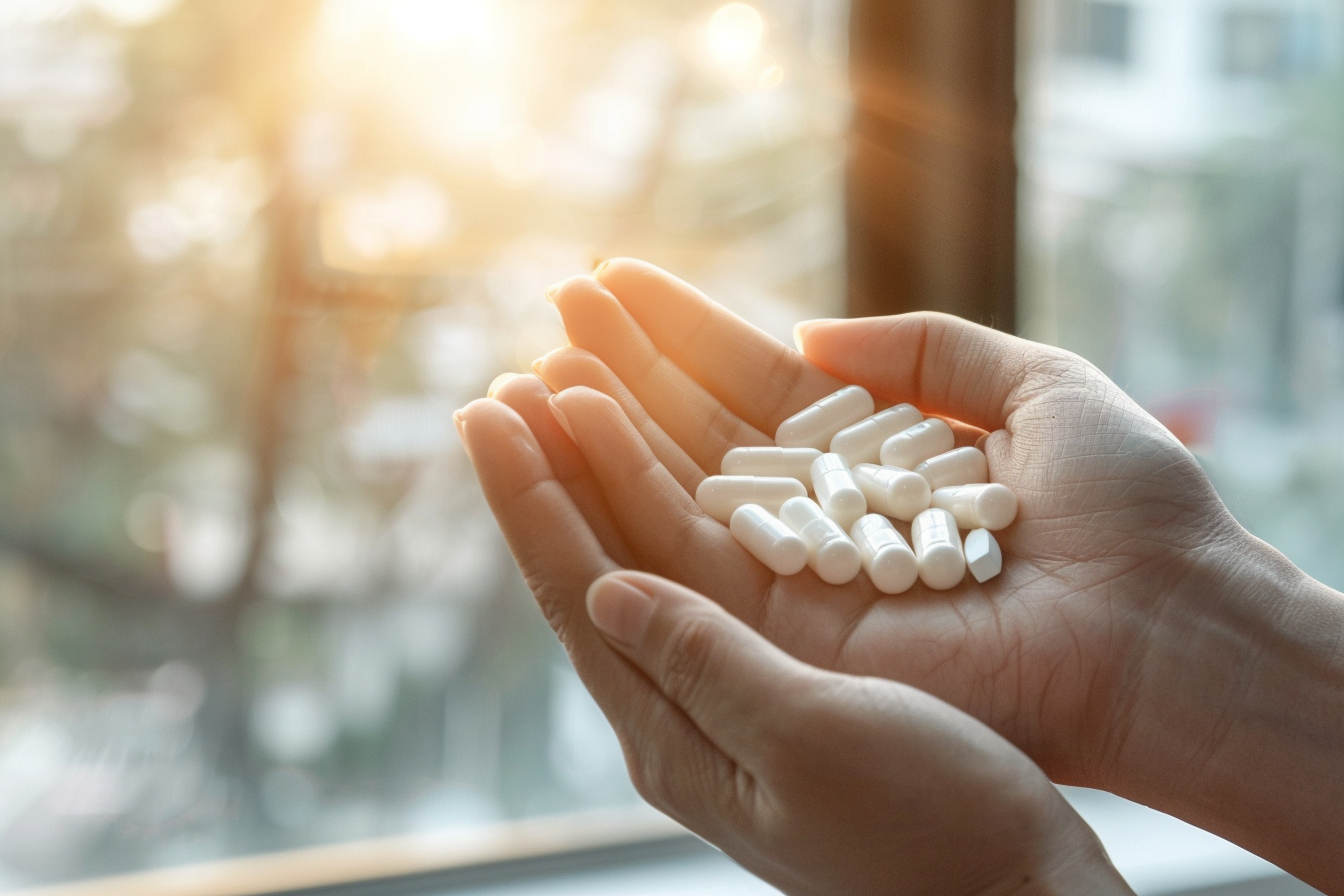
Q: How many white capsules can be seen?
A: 13